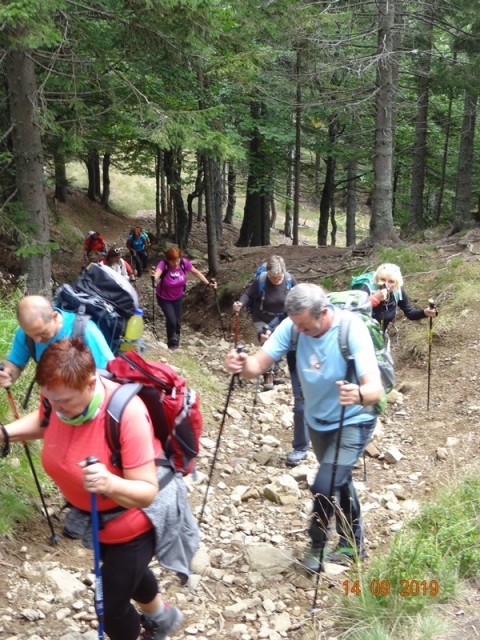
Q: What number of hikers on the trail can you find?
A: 9